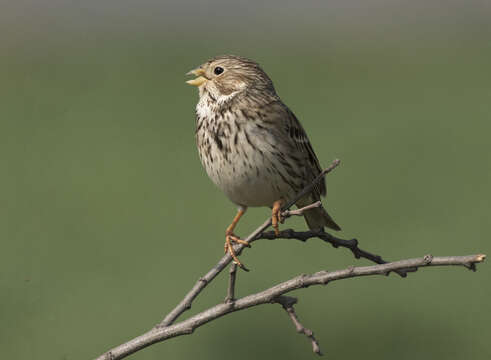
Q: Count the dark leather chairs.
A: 0